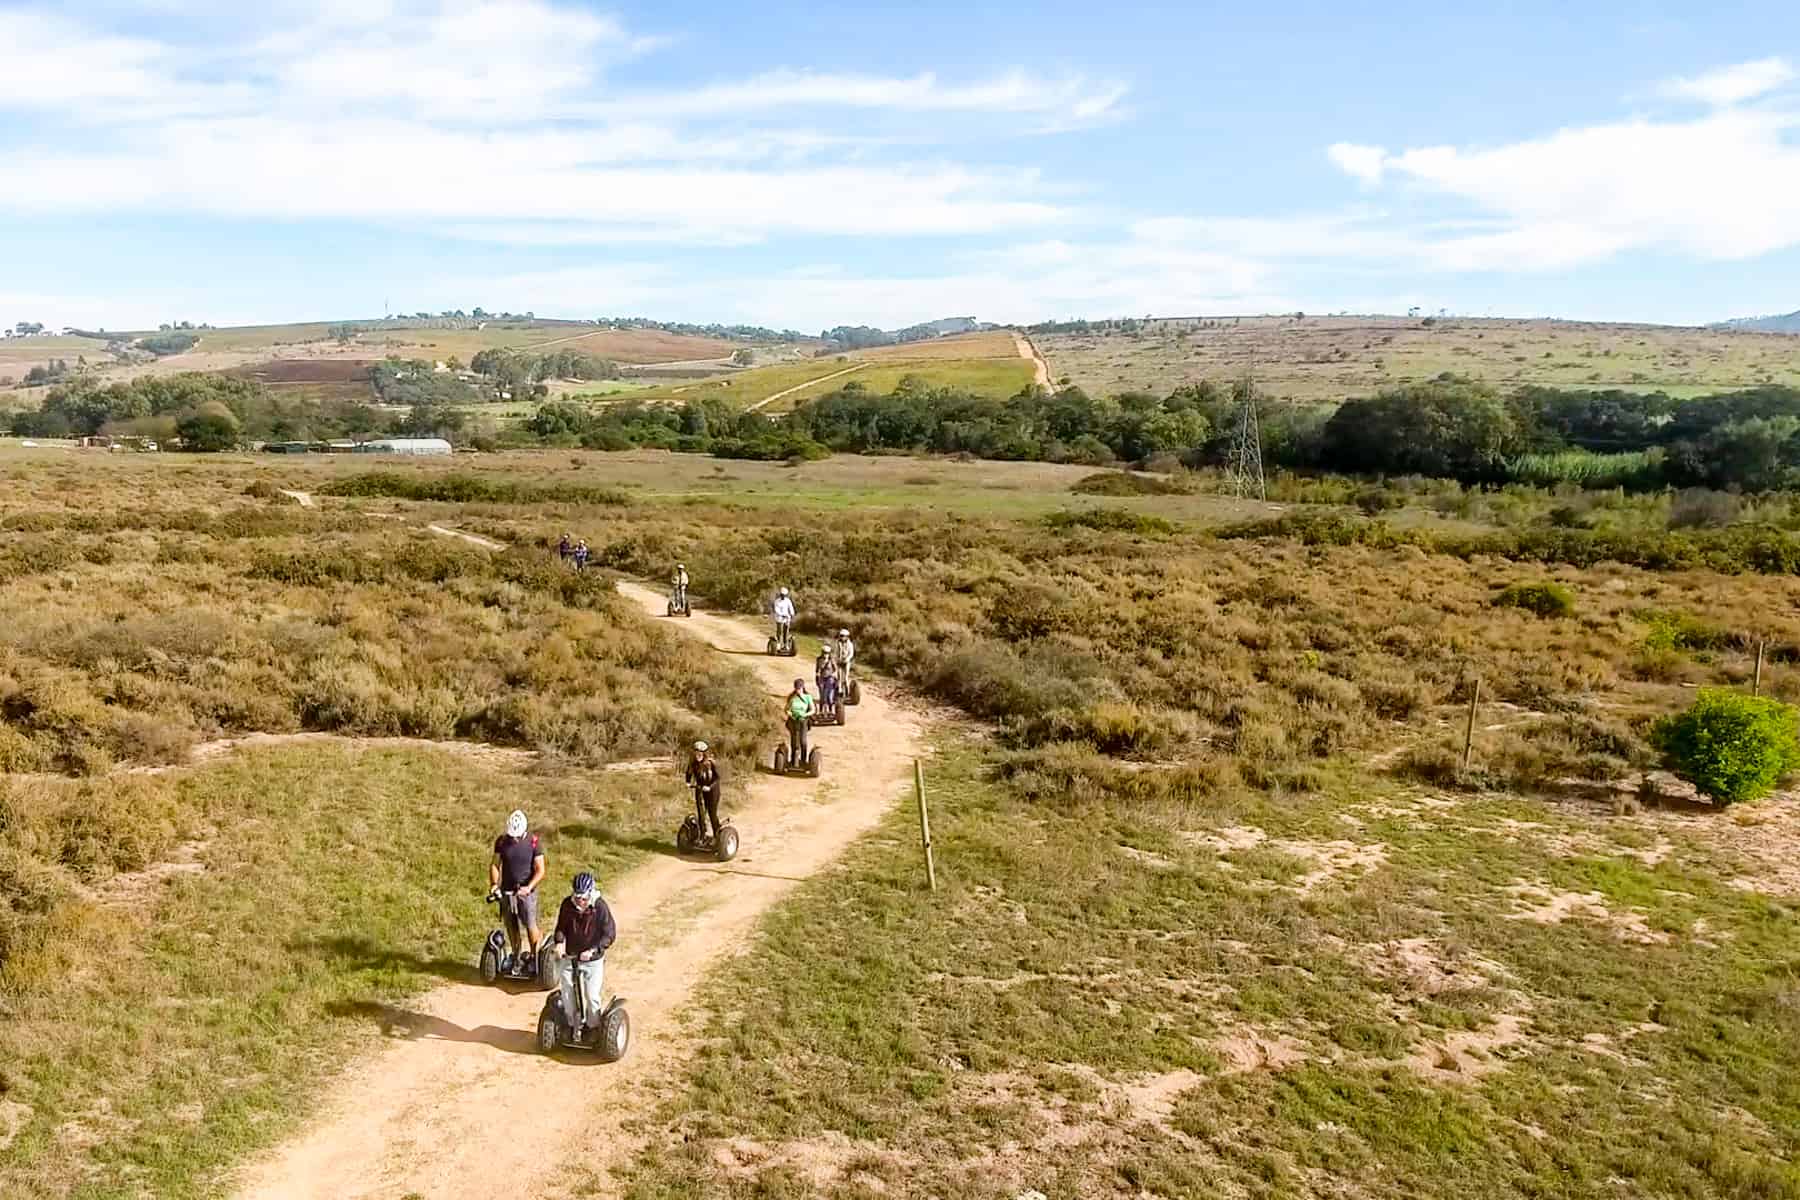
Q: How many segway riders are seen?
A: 10